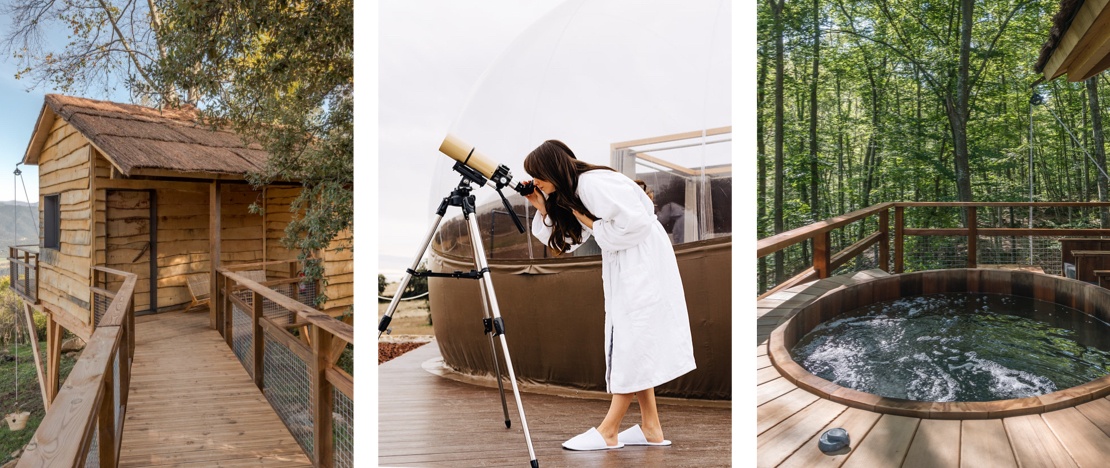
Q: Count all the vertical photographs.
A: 3